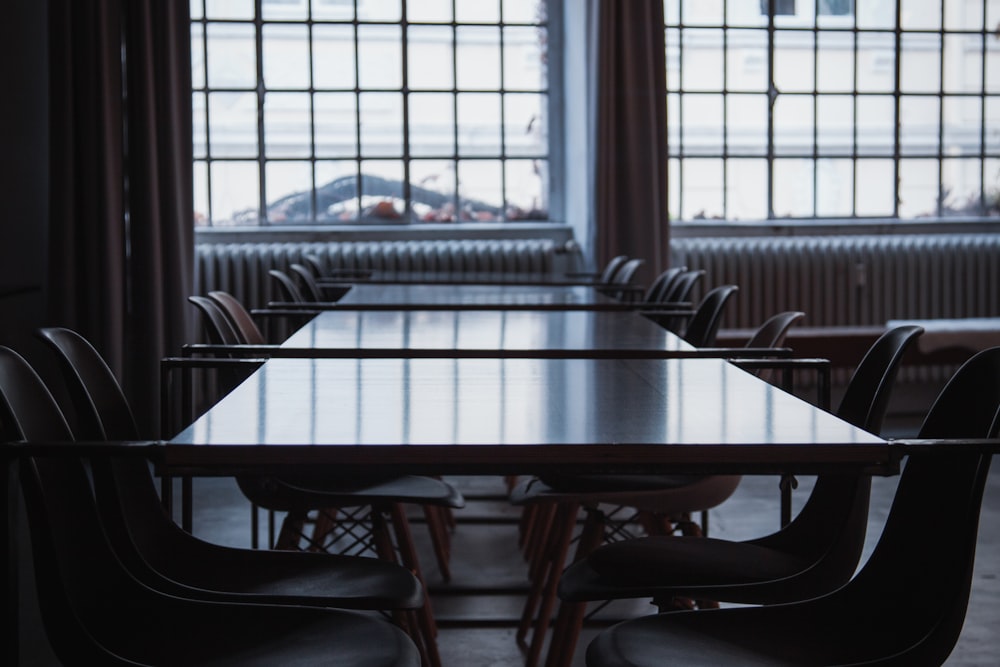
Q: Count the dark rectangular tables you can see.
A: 4